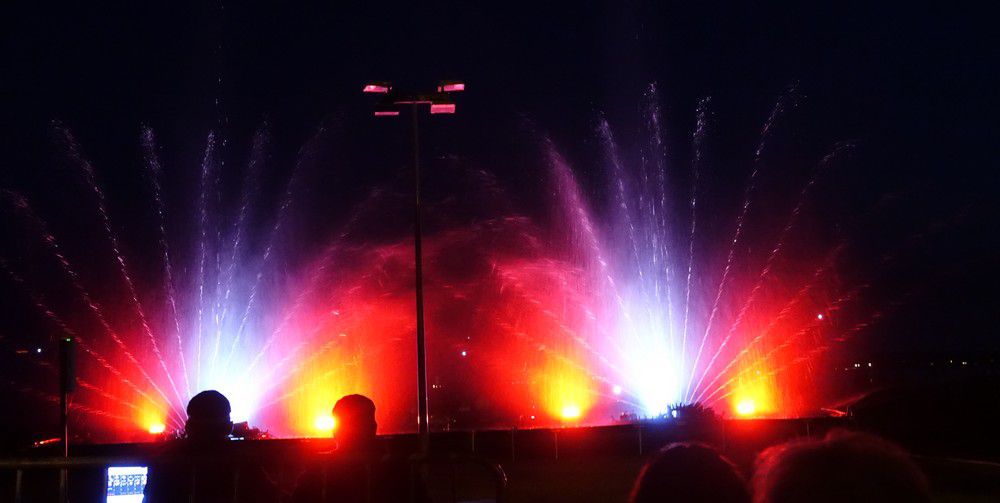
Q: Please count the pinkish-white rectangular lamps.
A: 4